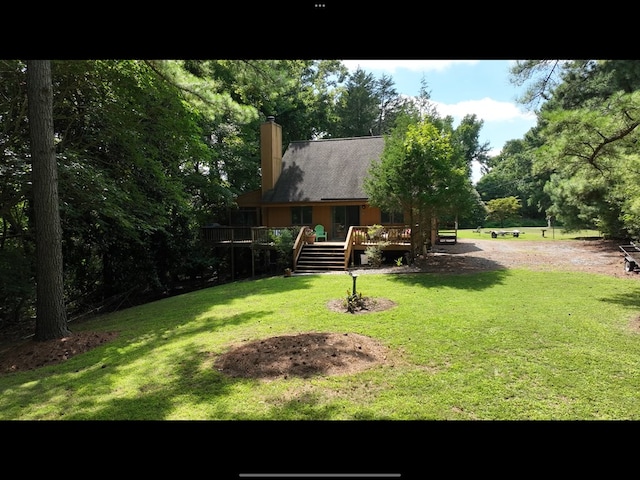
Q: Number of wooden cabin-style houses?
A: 1